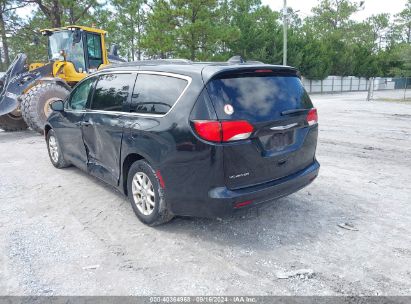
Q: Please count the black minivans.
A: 1